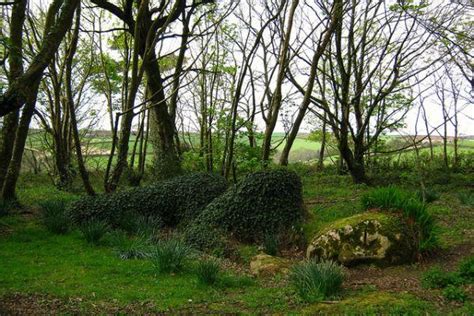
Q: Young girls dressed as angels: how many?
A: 0